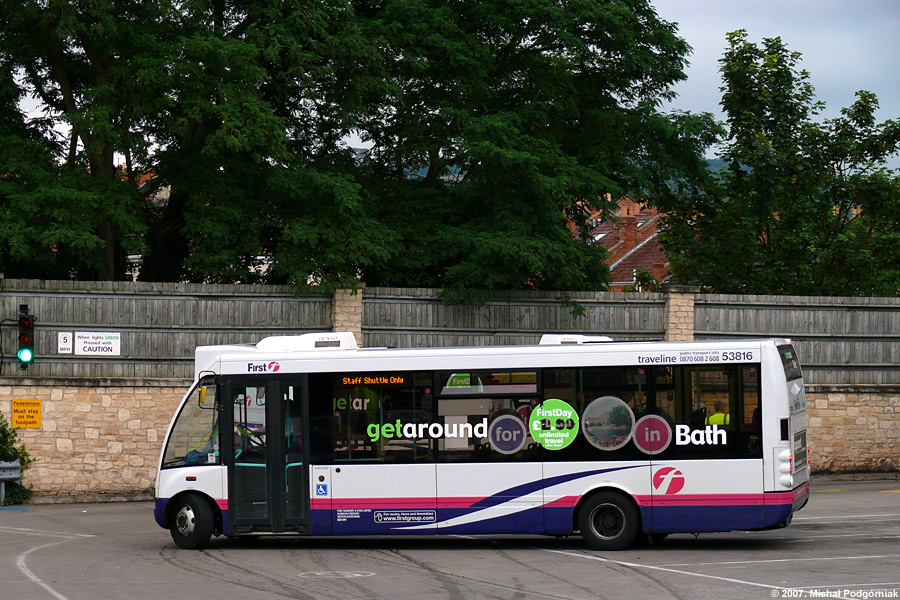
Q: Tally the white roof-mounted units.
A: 2